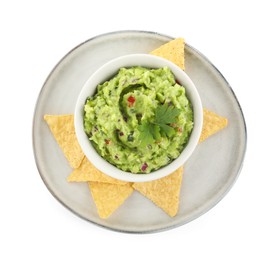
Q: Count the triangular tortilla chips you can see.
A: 6